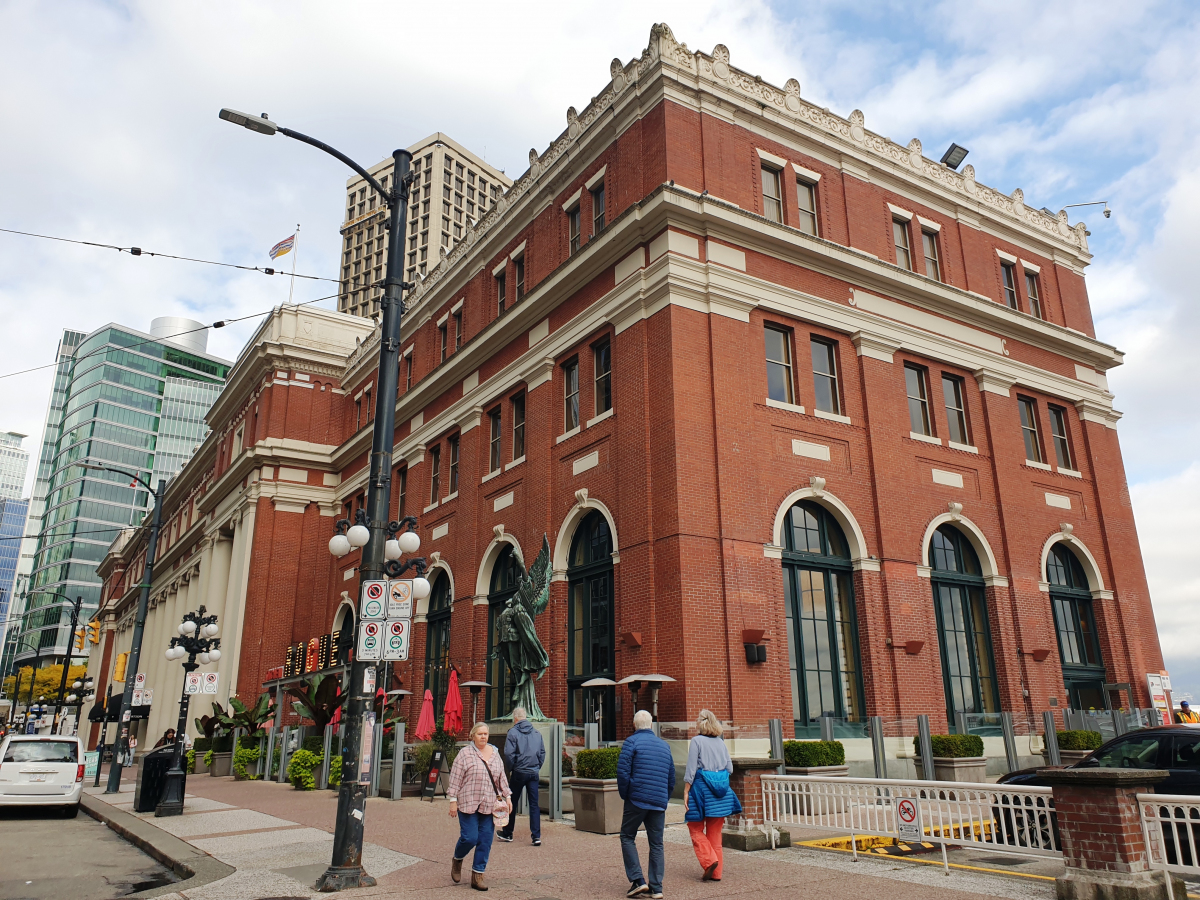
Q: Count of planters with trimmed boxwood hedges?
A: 4